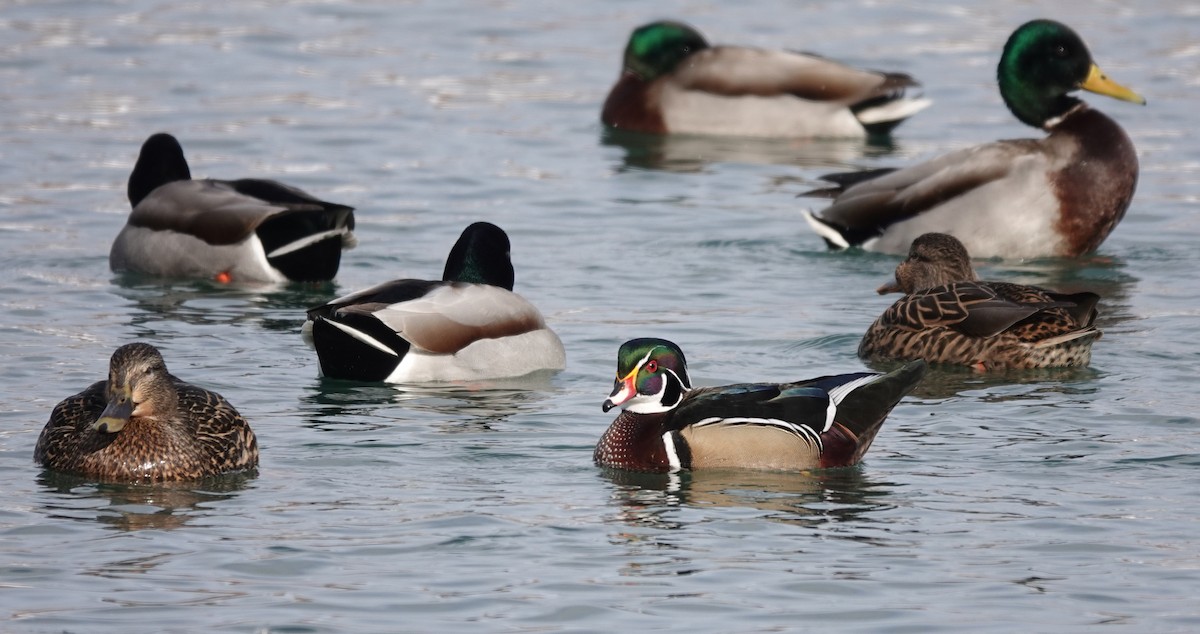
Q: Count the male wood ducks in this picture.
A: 1